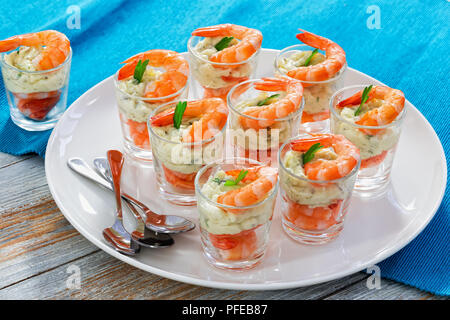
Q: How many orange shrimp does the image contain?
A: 9